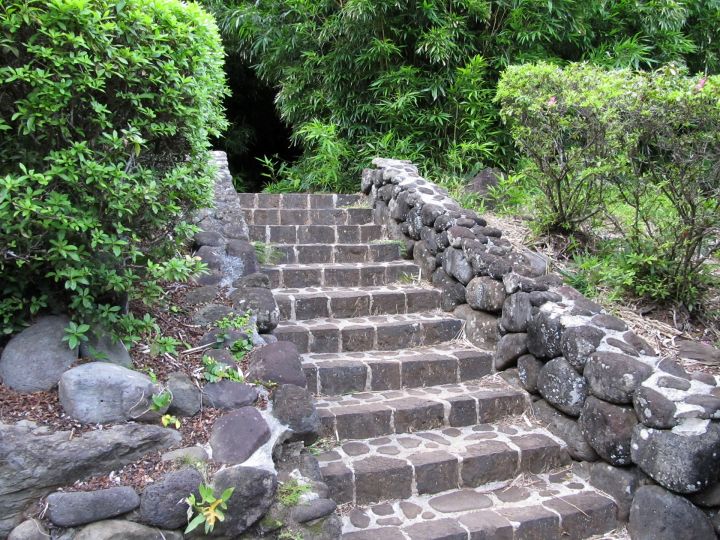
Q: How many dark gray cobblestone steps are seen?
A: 11